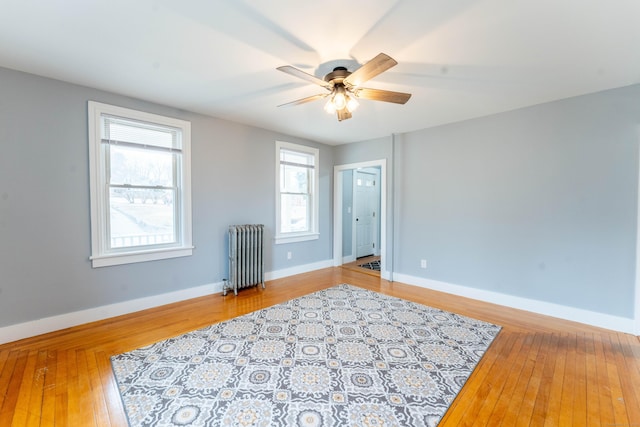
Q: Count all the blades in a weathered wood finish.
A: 5